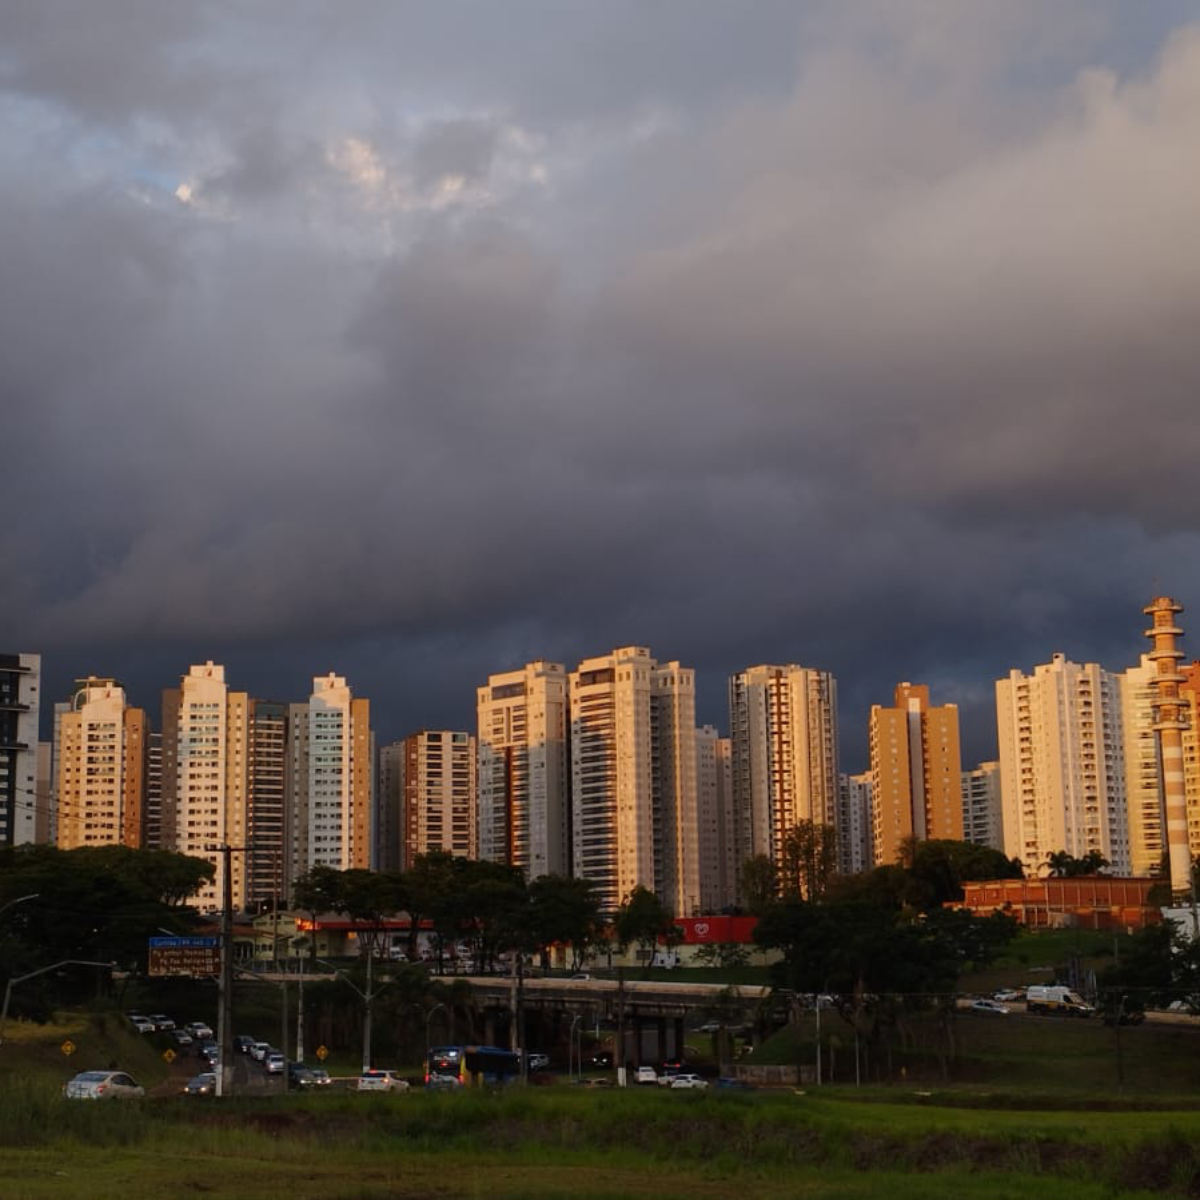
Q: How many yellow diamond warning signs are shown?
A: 3